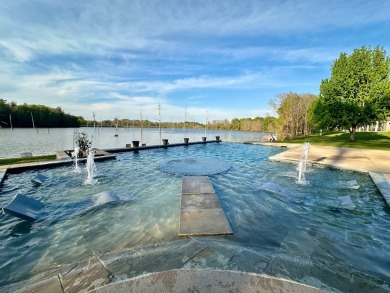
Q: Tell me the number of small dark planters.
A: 5